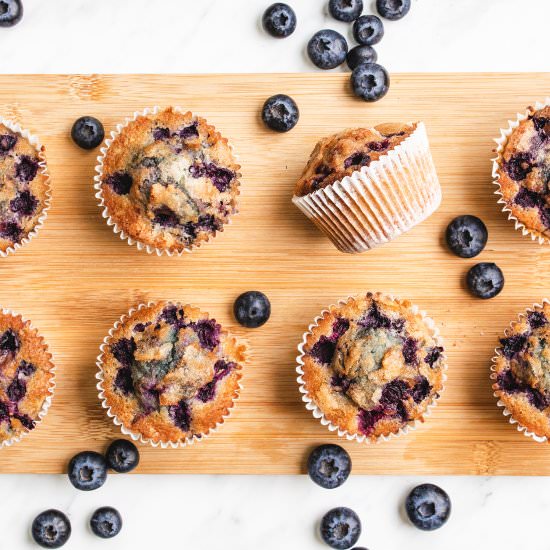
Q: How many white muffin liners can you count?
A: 8